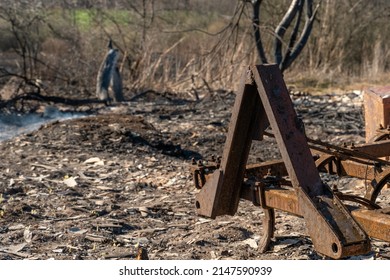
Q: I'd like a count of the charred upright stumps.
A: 1